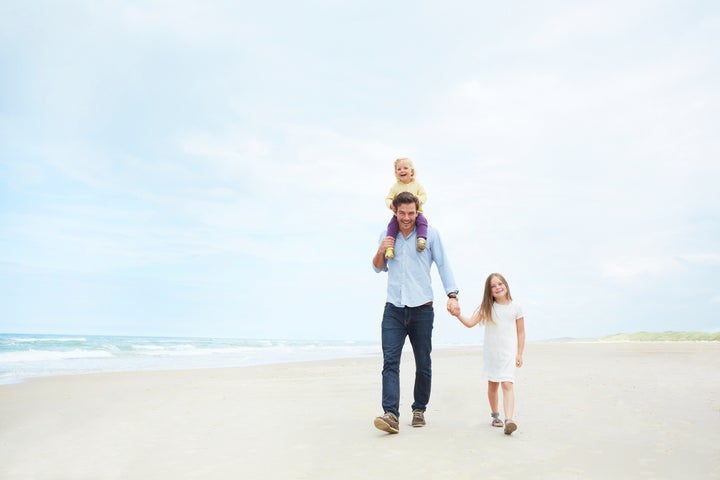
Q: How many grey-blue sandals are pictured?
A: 2